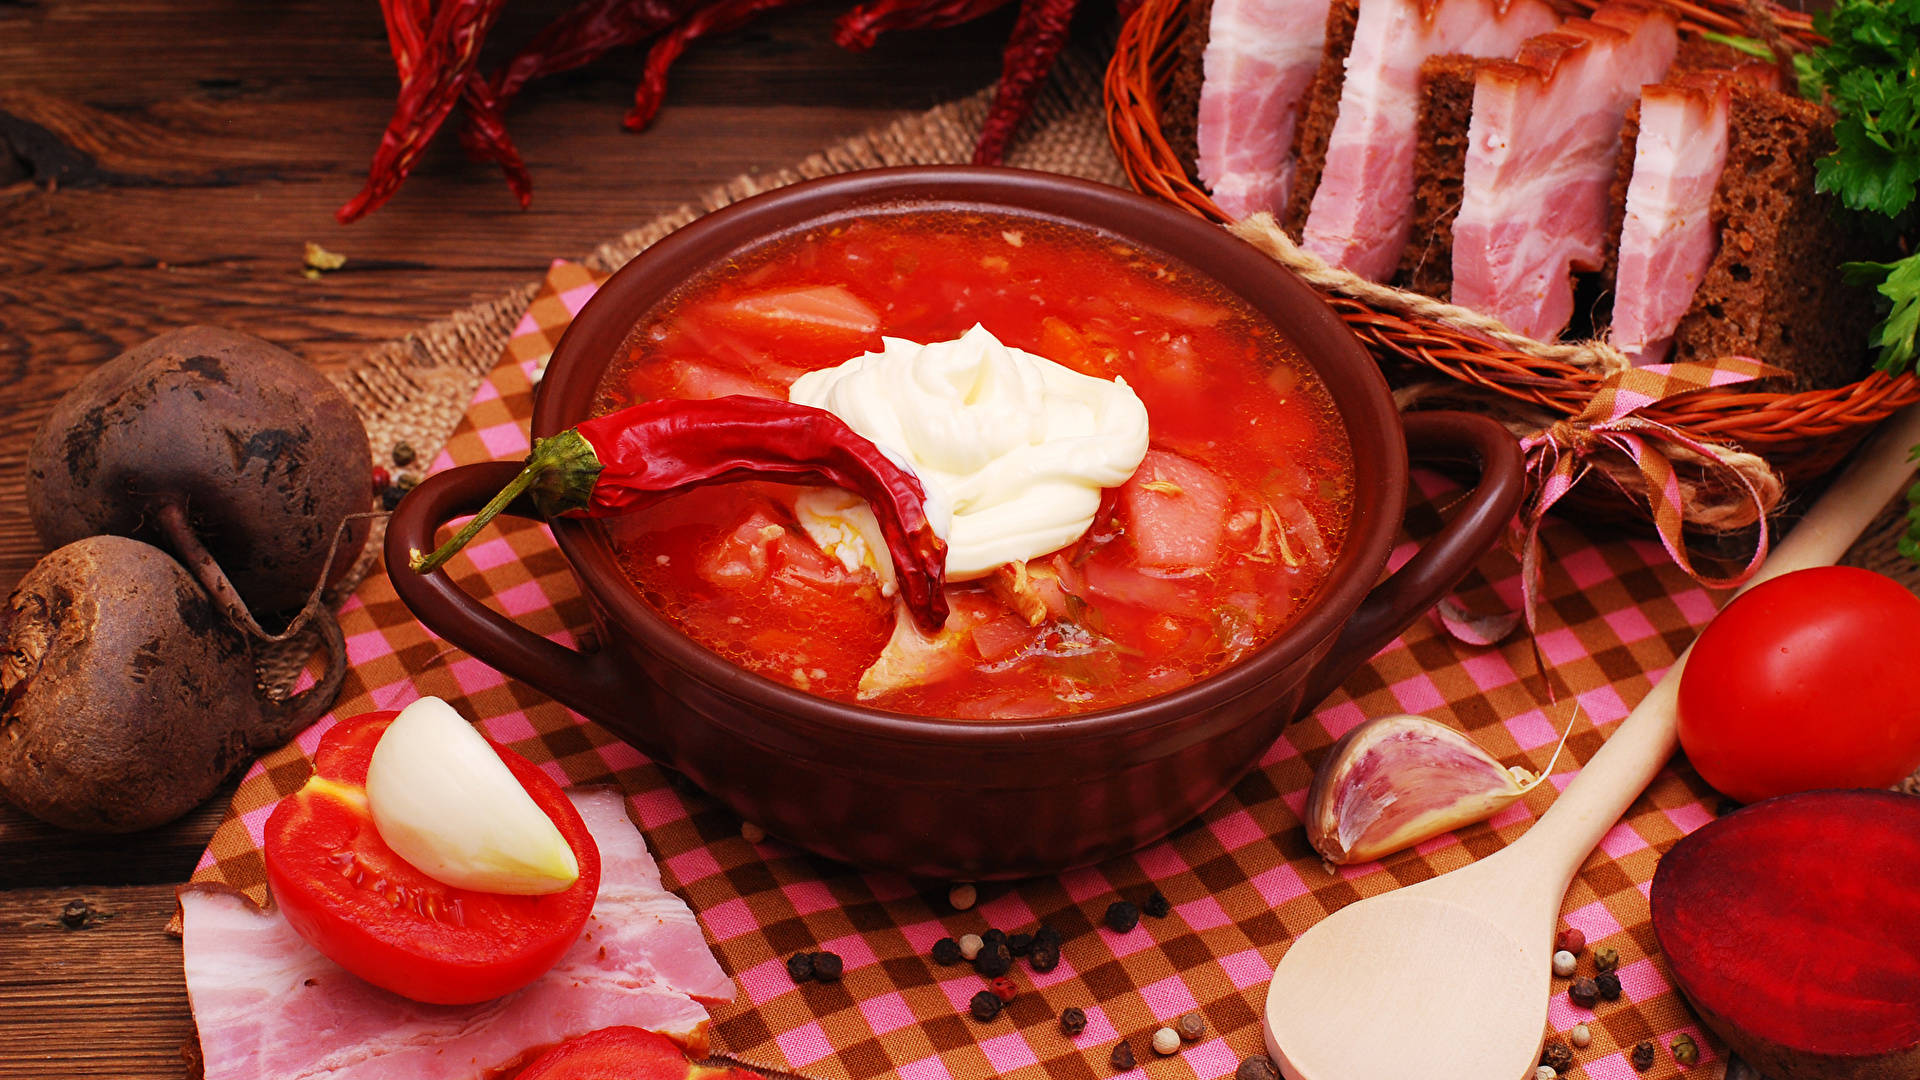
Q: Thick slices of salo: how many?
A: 4